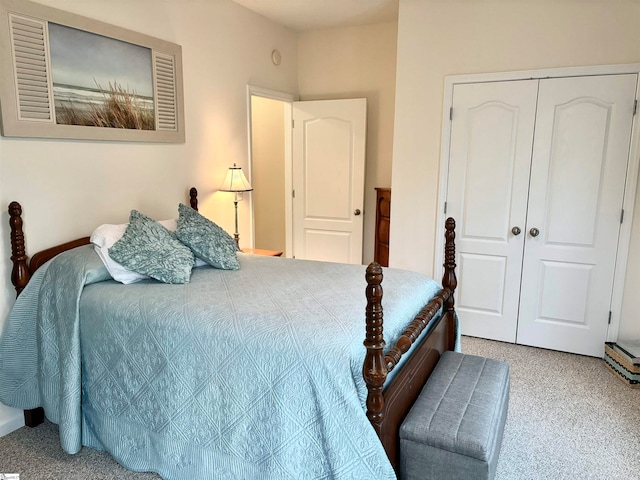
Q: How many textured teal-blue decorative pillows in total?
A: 2